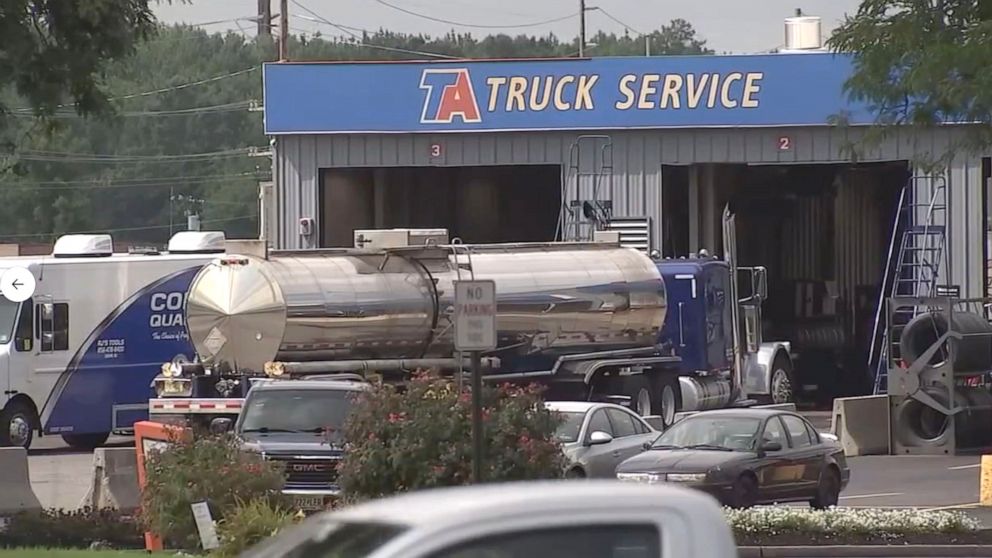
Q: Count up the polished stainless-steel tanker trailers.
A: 1